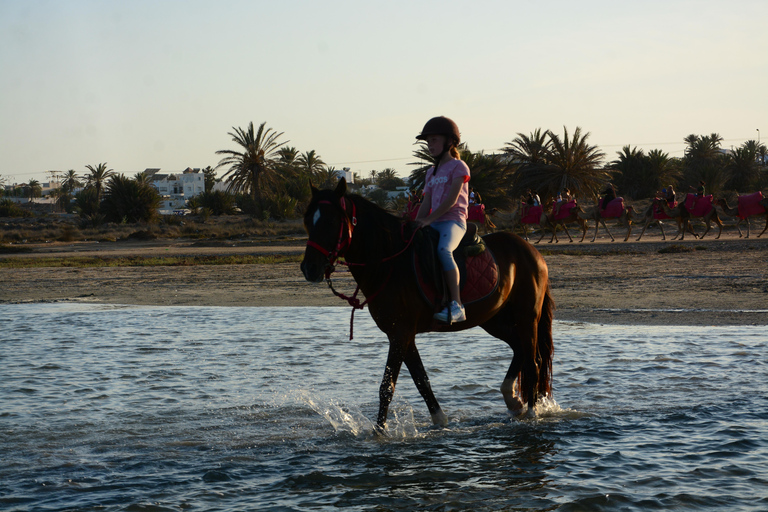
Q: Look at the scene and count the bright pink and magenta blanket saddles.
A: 8